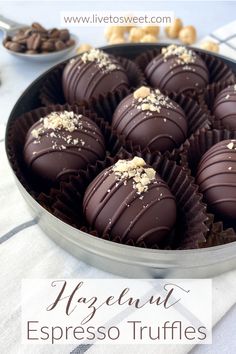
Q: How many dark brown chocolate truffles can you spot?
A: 7